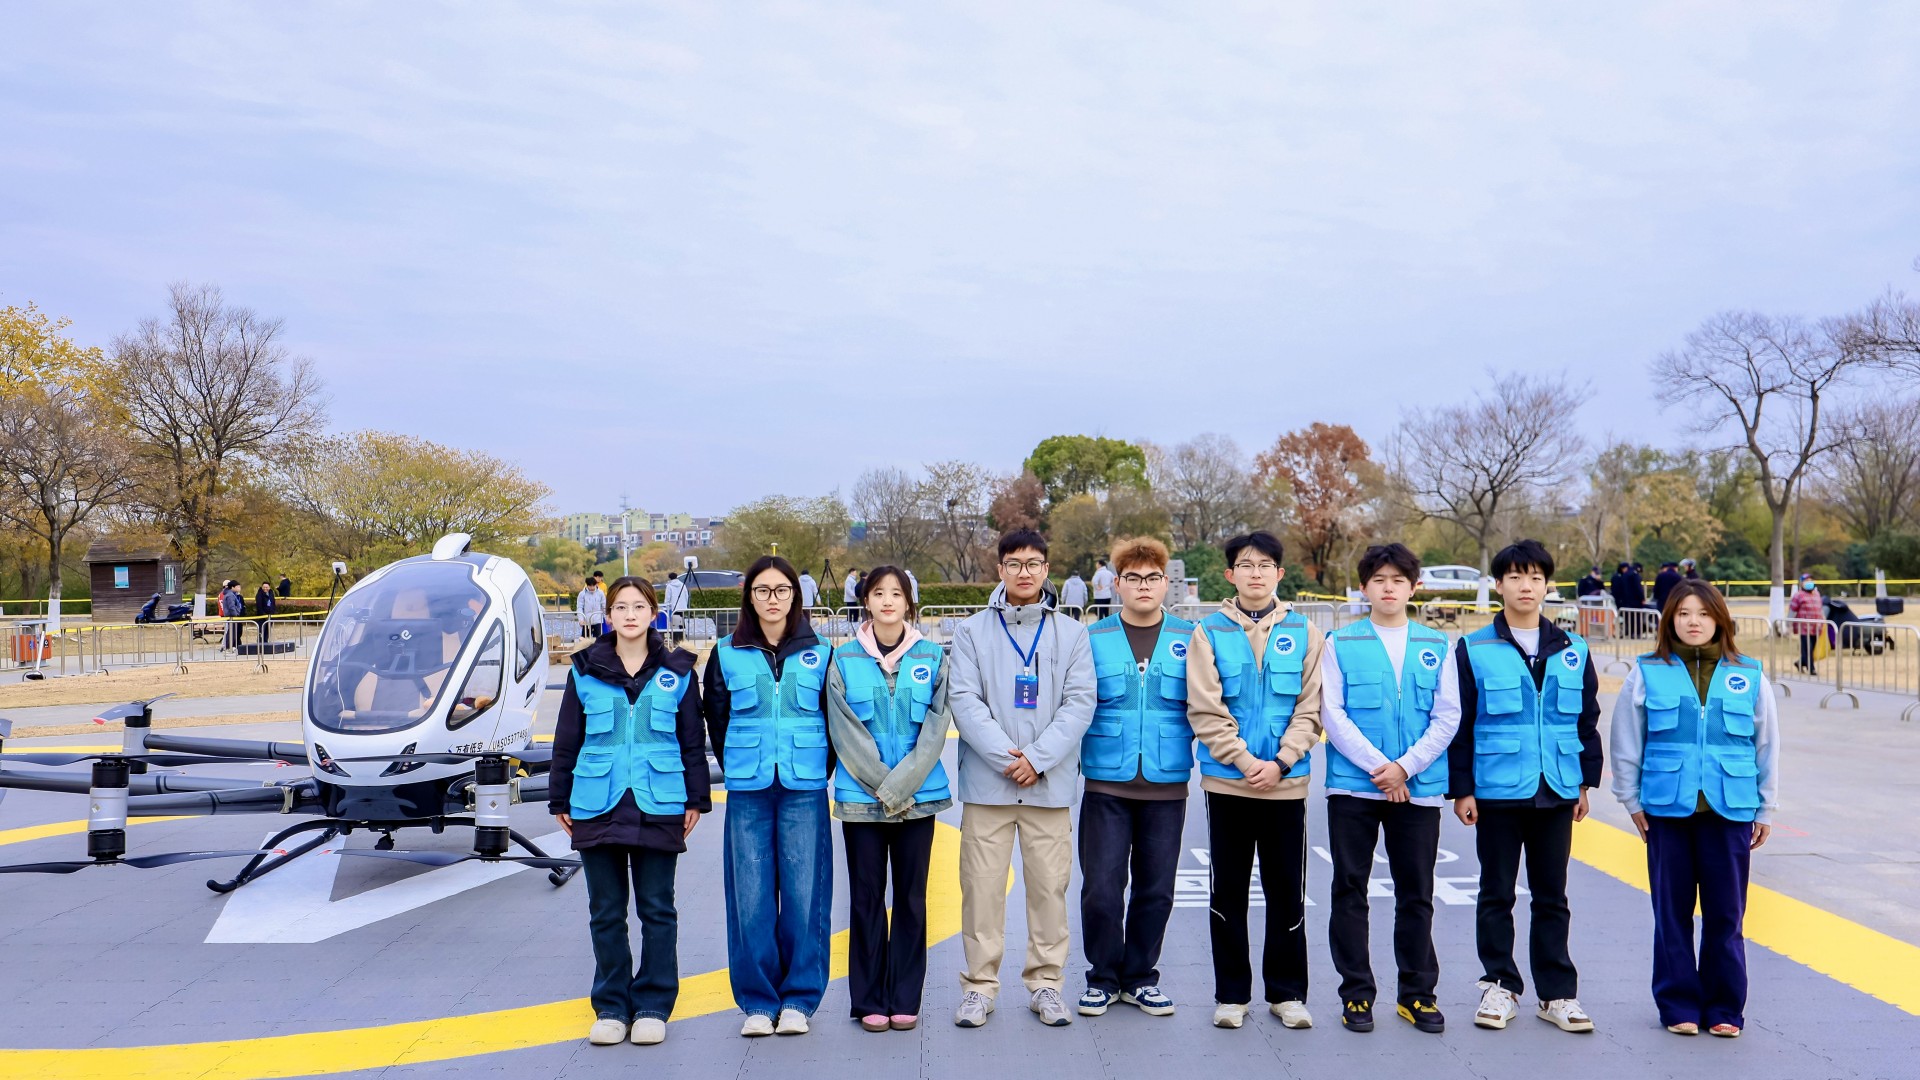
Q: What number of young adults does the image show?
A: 9